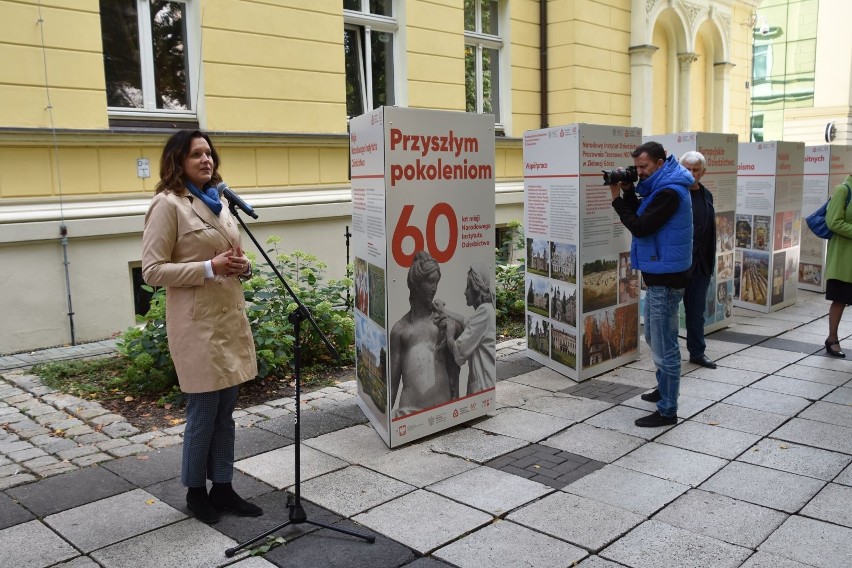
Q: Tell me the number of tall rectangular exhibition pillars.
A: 5